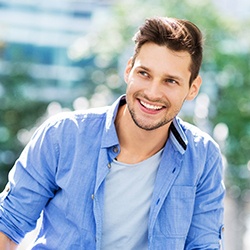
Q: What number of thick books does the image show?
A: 0